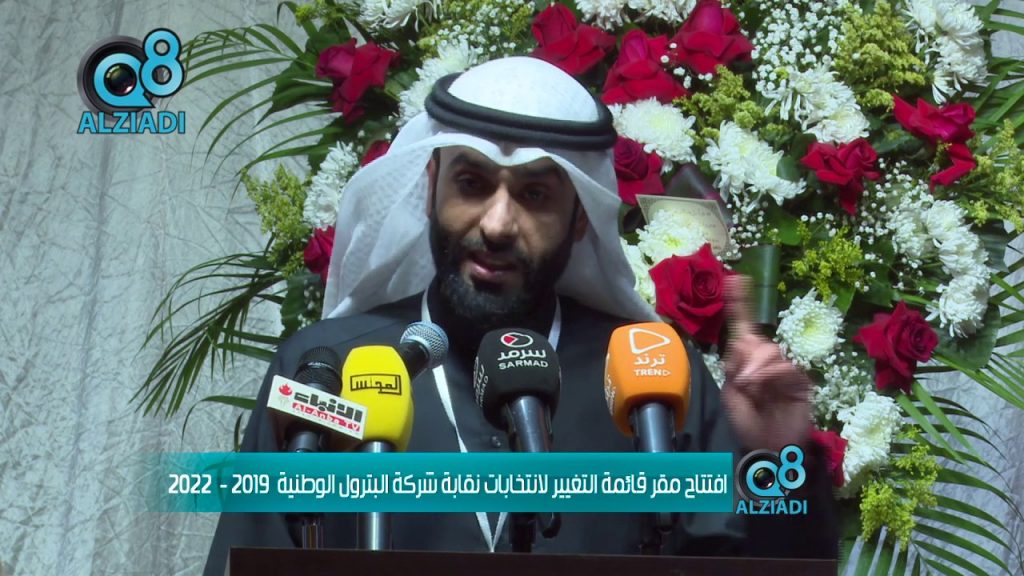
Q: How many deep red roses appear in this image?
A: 12